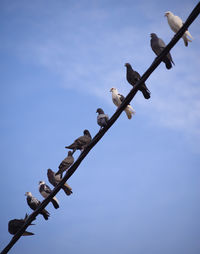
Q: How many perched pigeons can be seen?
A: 11